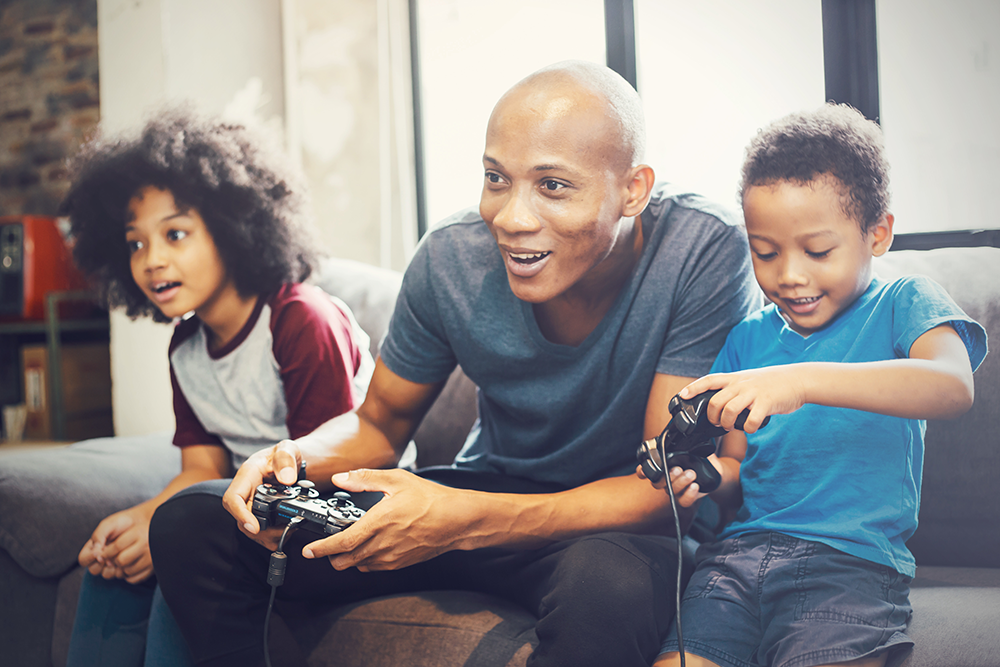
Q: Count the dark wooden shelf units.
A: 1